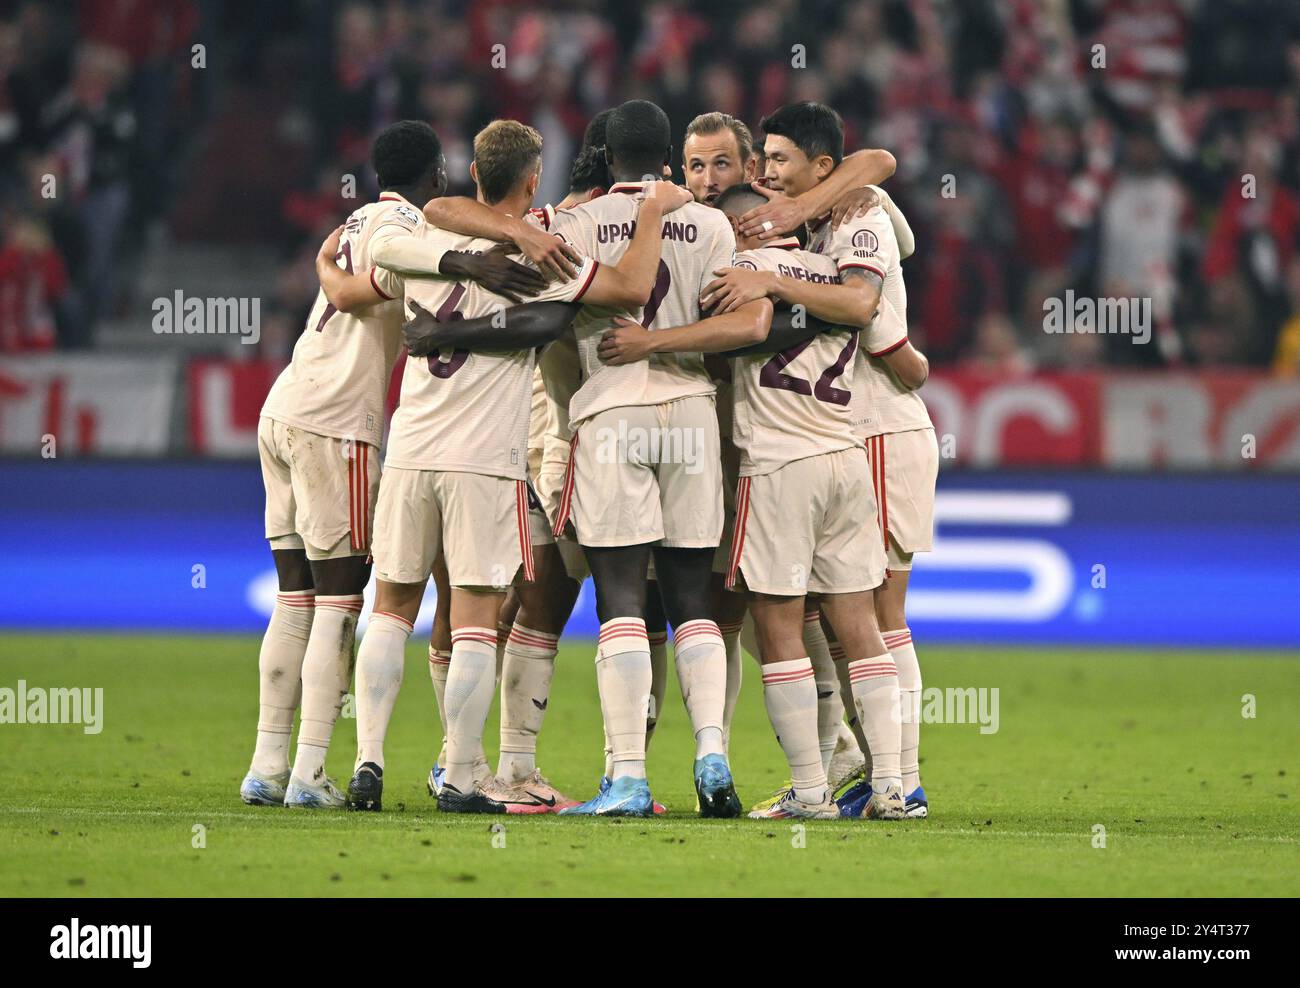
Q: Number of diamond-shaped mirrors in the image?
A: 0